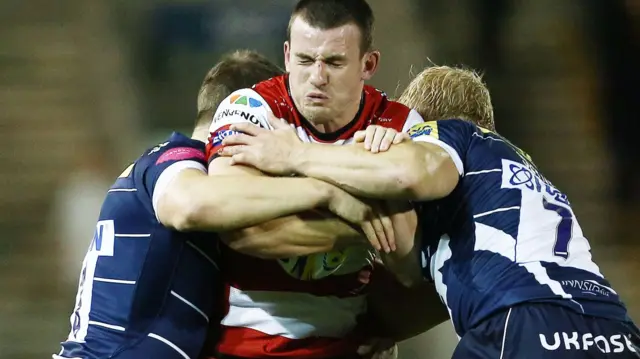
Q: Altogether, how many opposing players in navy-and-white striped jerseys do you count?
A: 2